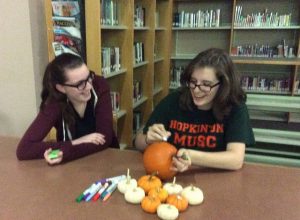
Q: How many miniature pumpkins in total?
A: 9